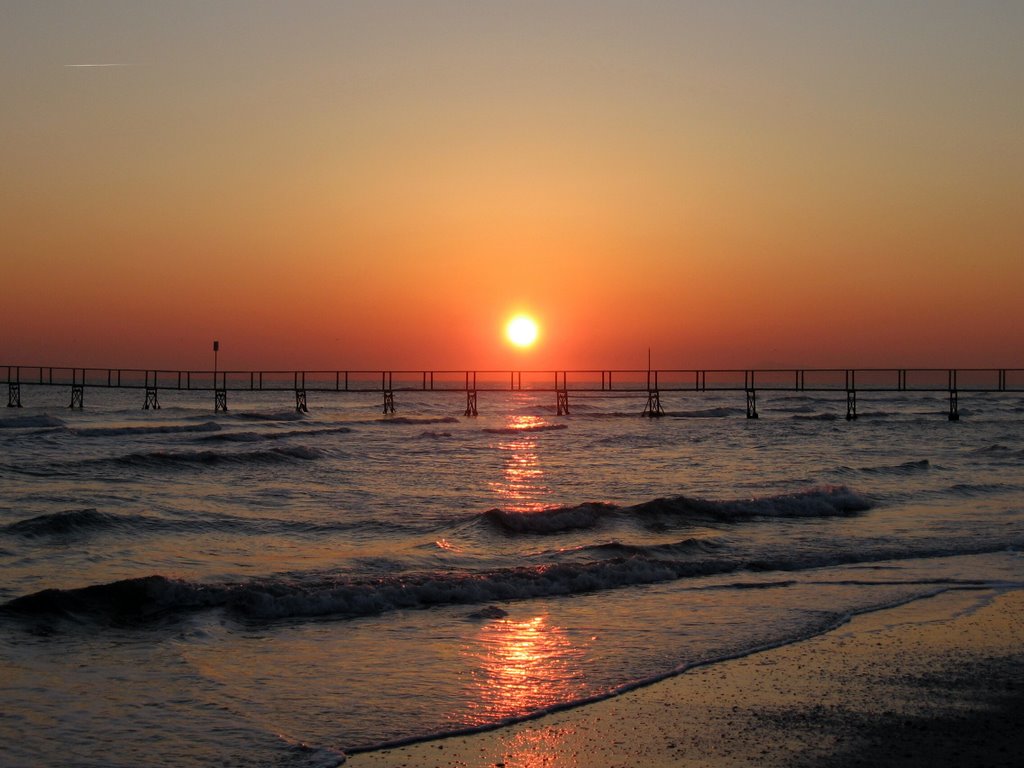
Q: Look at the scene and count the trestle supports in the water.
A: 12